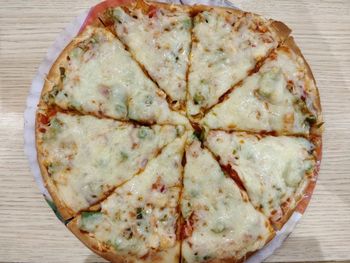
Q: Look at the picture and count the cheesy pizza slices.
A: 8